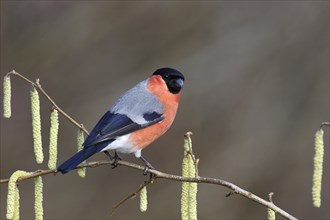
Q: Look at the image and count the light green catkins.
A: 12